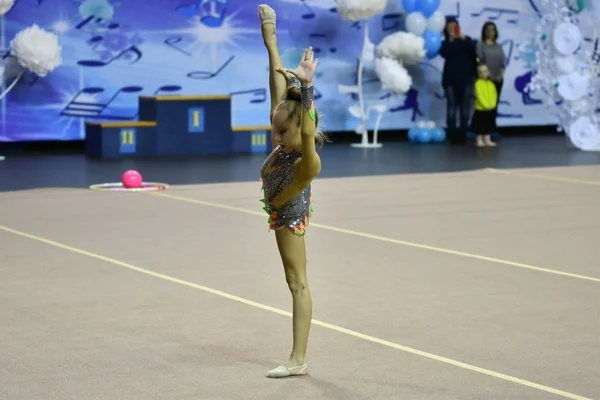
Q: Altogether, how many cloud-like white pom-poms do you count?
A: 5